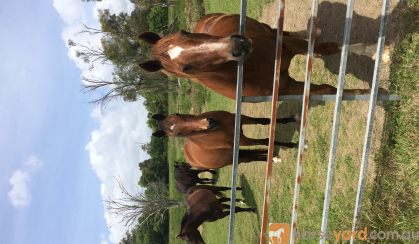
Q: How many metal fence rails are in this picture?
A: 5